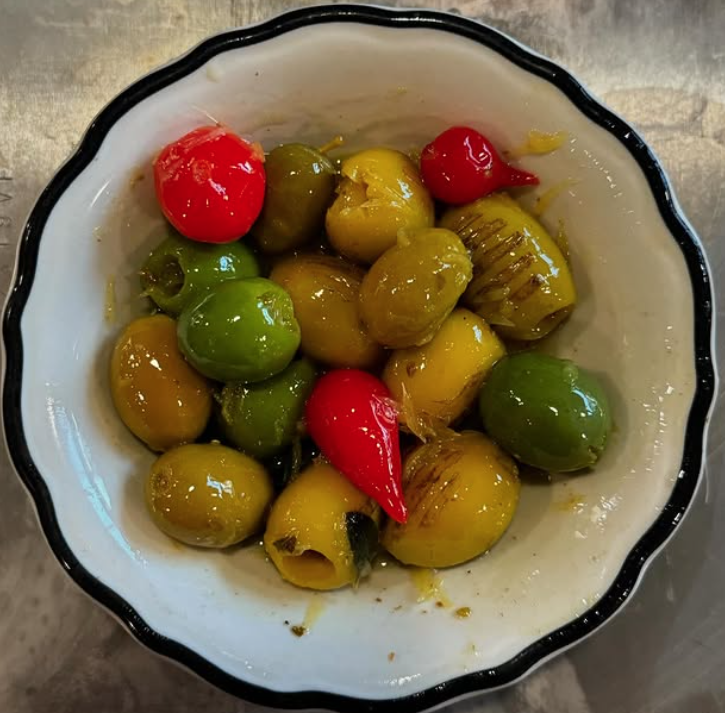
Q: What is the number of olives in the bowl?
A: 14